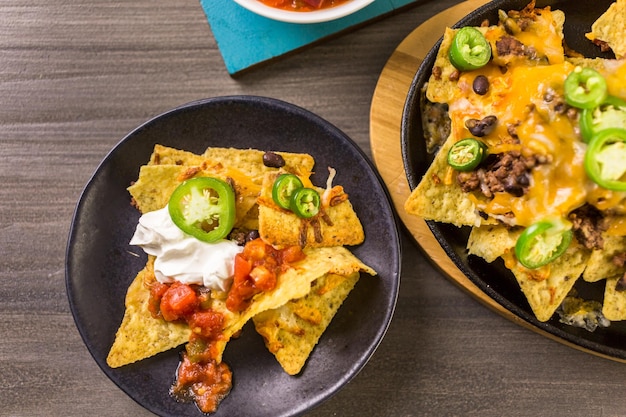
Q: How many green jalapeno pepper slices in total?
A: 9